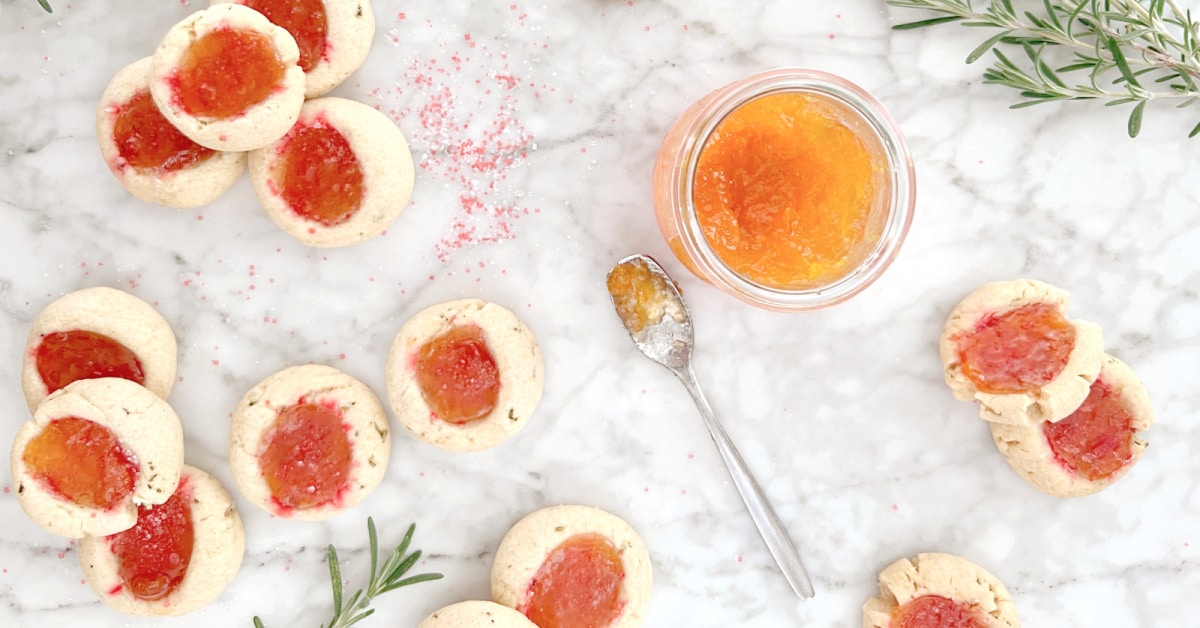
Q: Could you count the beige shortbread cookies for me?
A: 14